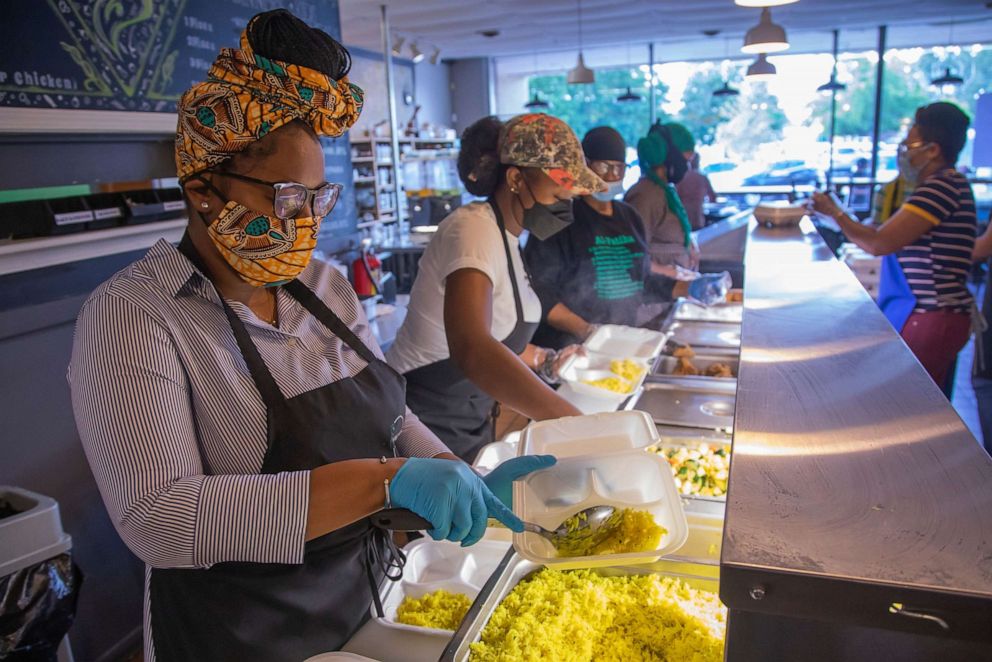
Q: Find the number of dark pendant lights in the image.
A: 5